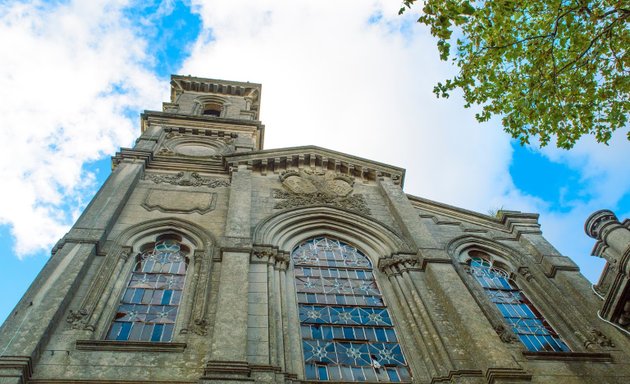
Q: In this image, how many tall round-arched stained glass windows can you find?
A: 3